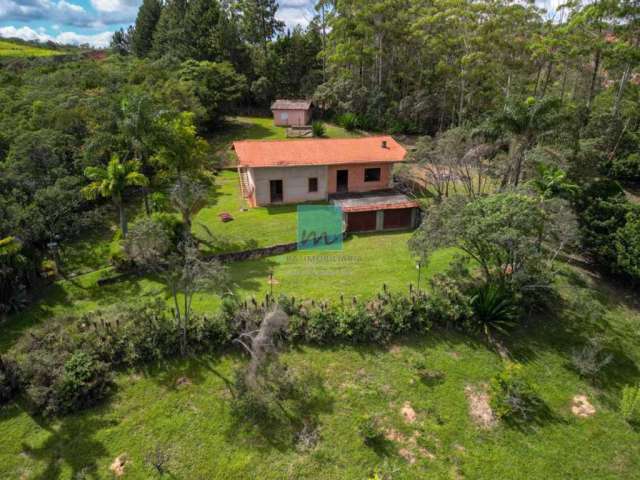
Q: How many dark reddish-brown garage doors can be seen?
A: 2